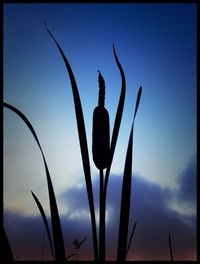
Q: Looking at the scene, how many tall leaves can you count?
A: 4